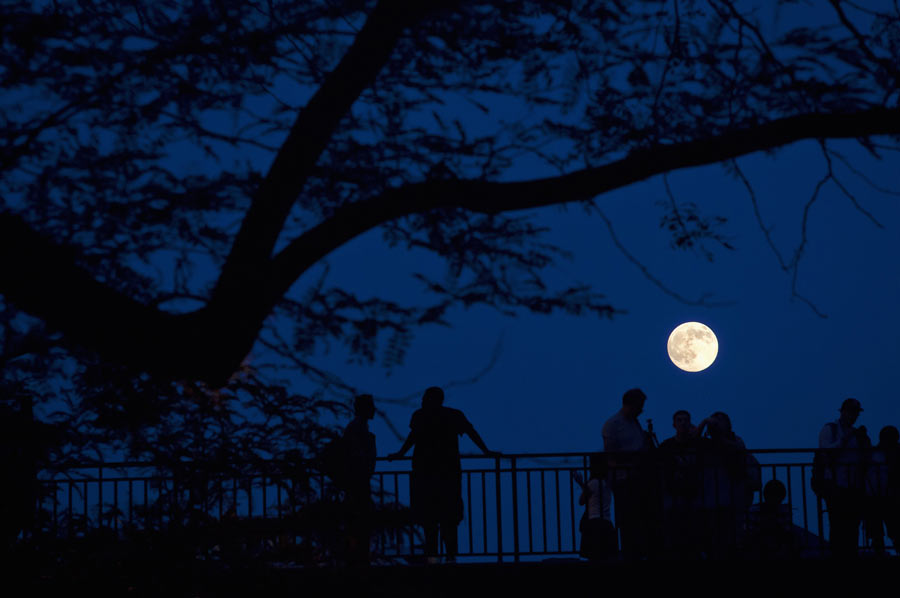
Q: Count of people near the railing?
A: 9